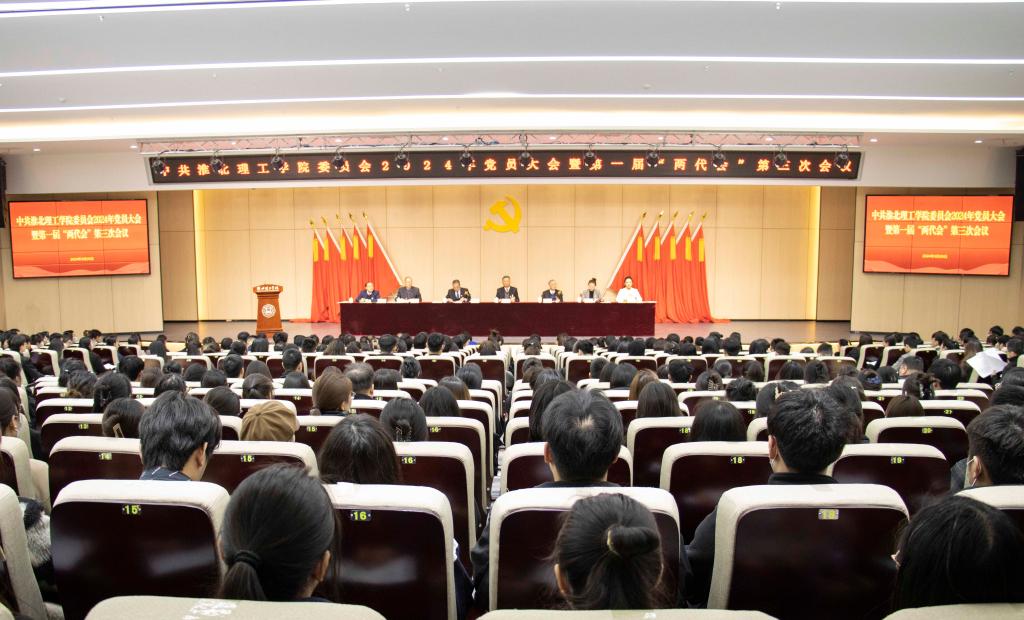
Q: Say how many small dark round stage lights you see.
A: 12